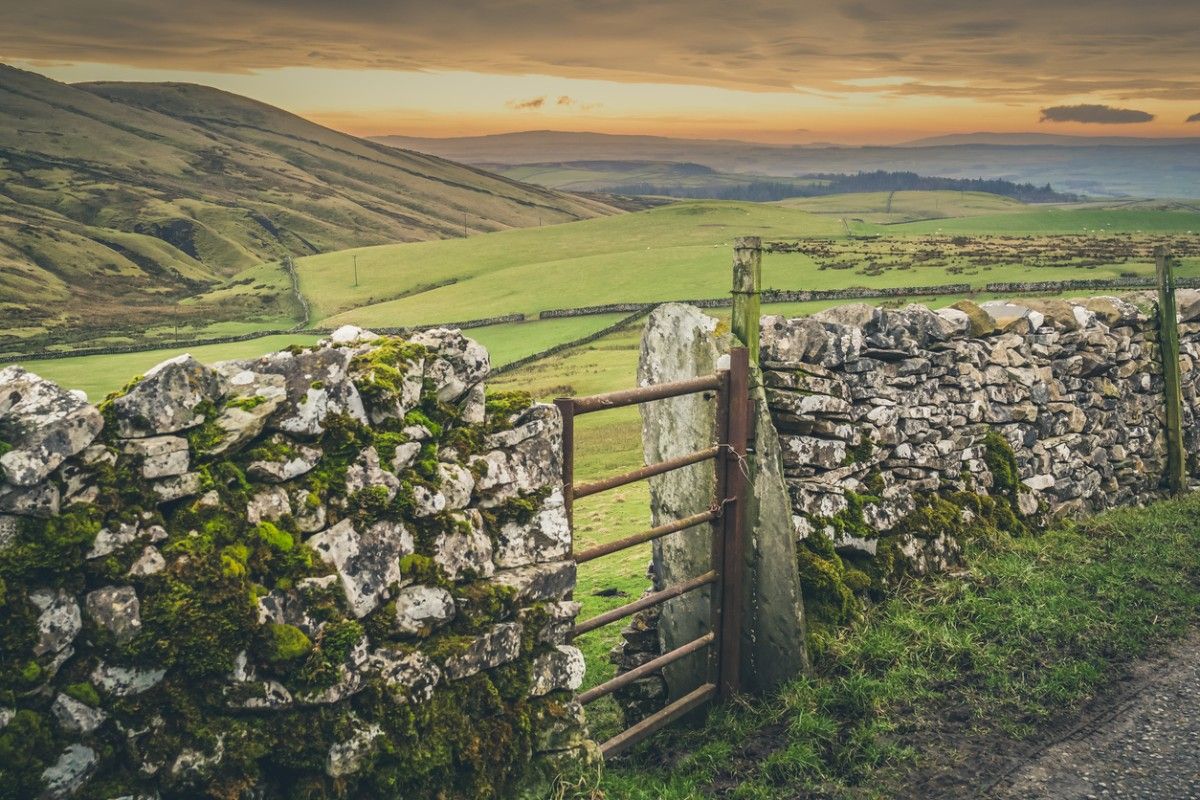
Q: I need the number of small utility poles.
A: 4